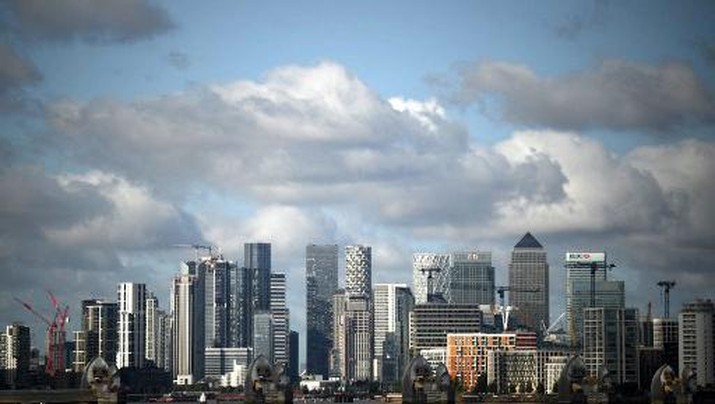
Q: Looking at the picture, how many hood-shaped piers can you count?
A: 5